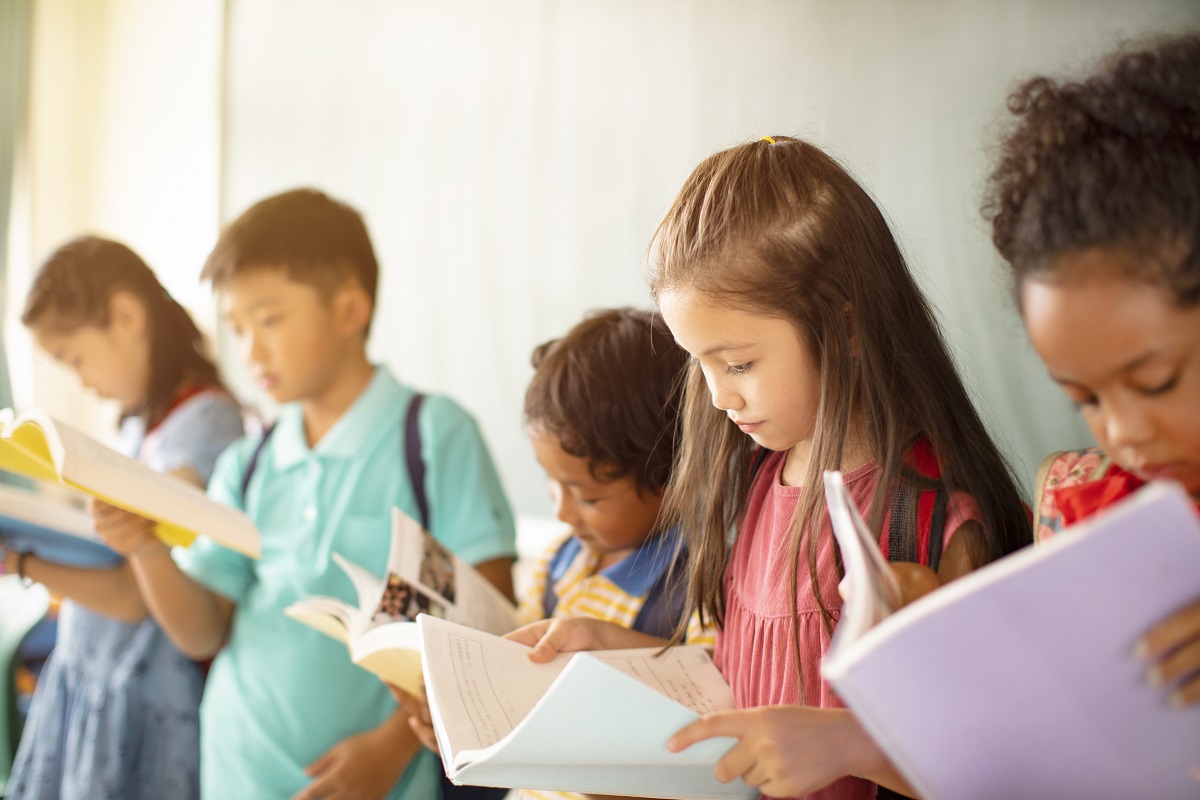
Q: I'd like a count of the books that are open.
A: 5